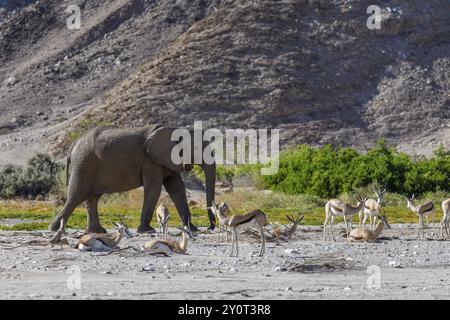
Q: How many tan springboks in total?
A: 11